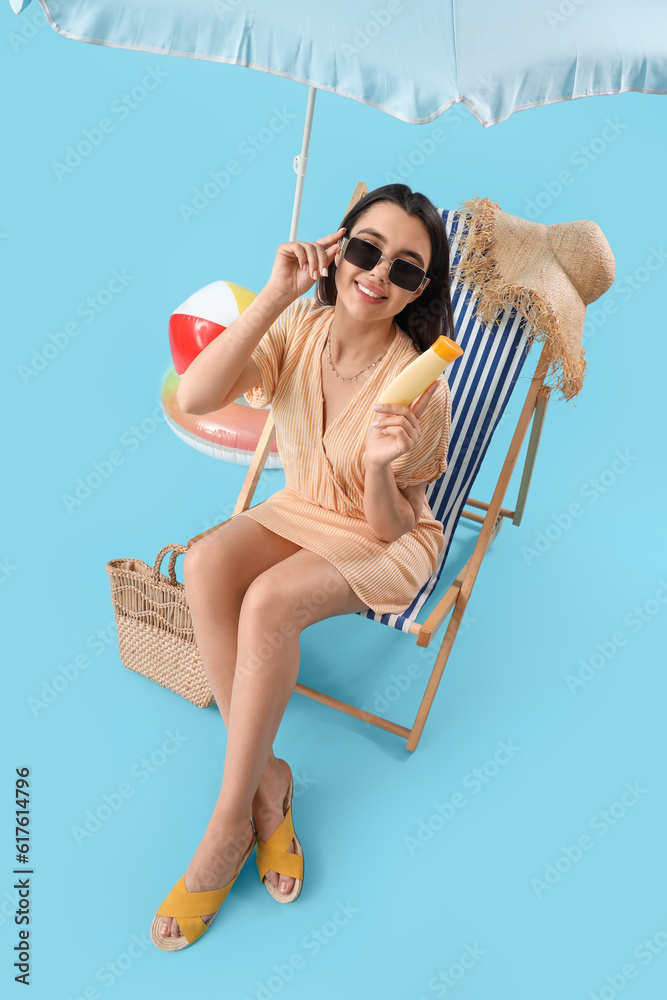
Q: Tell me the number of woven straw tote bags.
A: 1